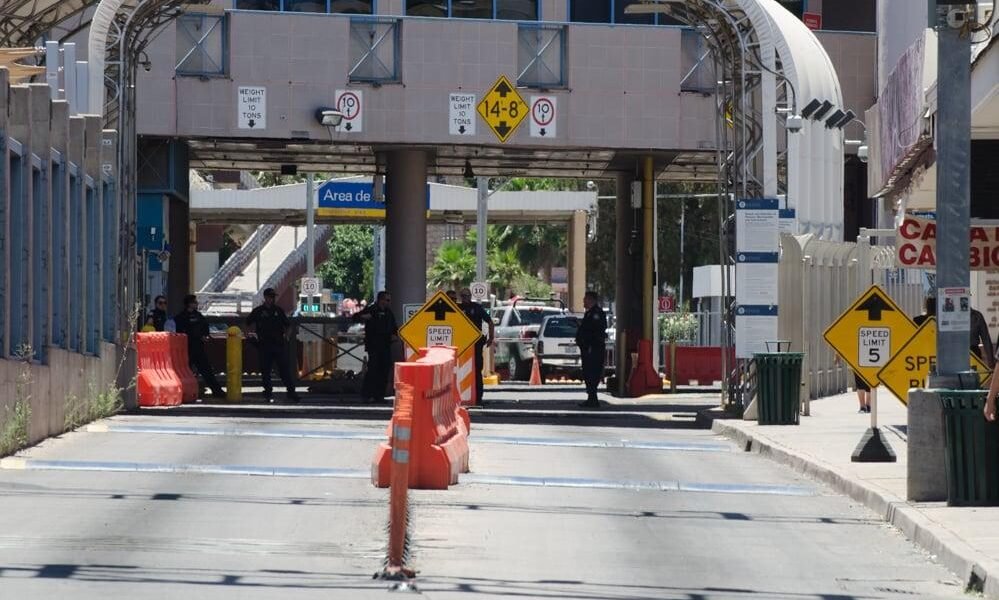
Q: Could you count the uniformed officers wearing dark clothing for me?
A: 7